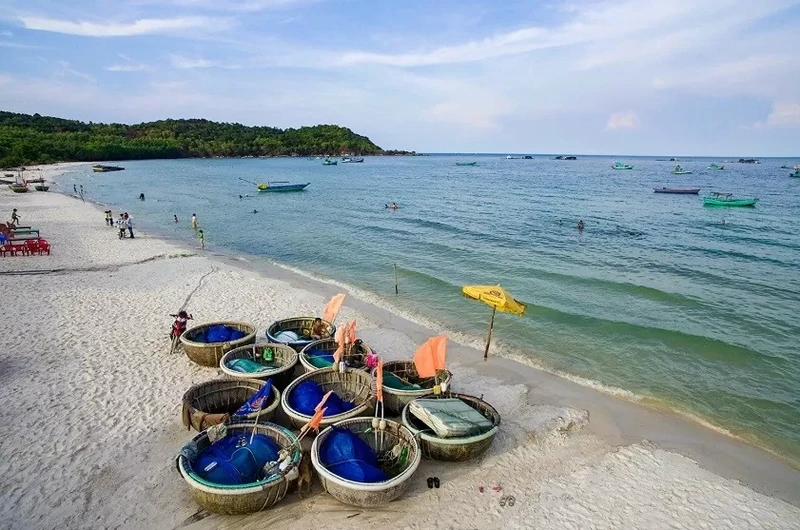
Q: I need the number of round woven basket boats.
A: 10